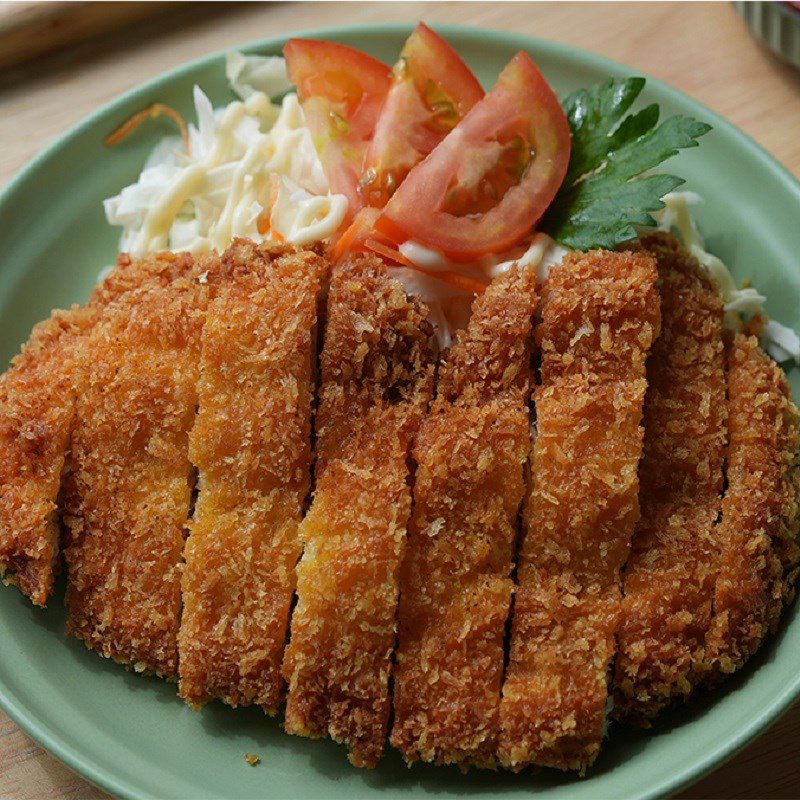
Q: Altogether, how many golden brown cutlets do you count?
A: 8